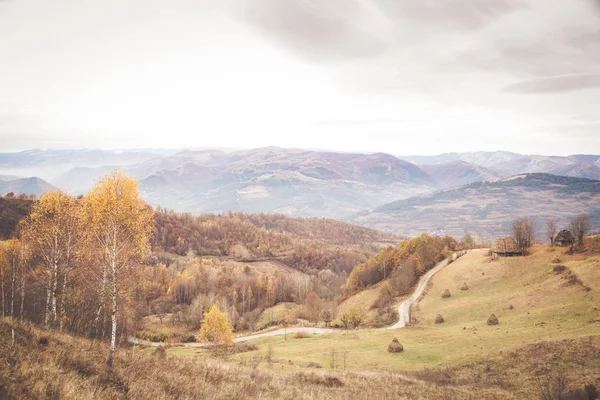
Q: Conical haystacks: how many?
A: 5